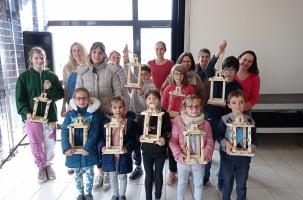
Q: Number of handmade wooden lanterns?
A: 9